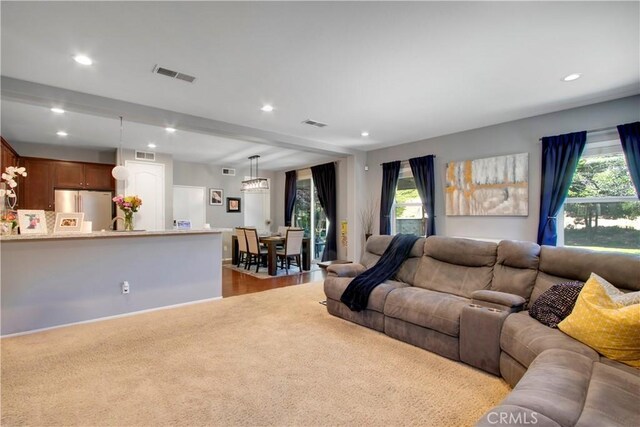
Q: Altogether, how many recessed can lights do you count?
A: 8